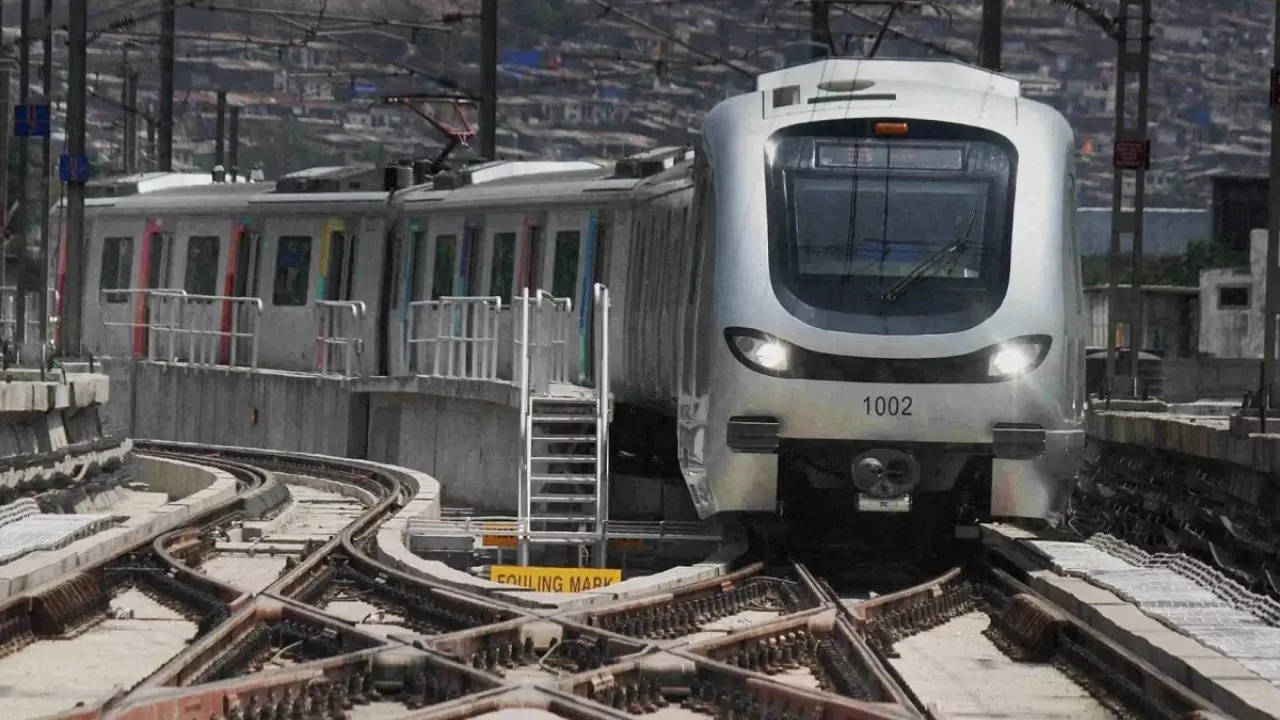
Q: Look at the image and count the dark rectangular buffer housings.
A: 2